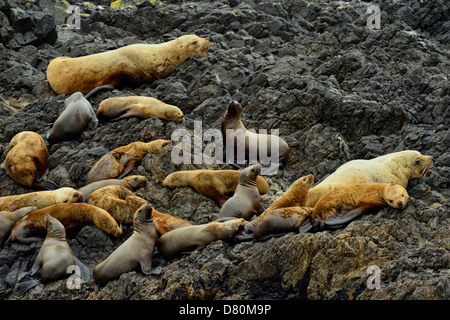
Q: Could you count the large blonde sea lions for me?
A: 2